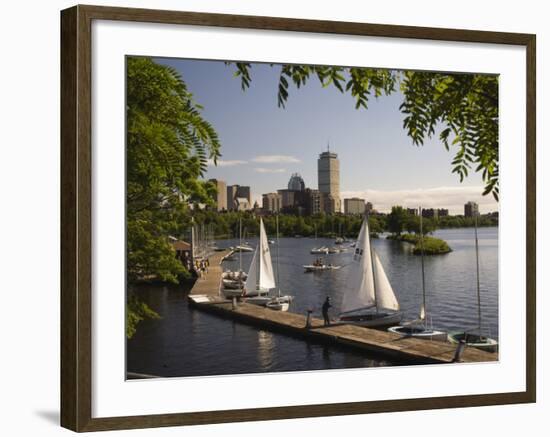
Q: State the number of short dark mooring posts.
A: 3